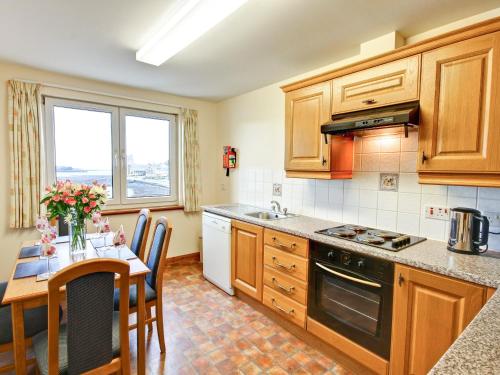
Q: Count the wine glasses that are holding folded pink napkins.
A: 6